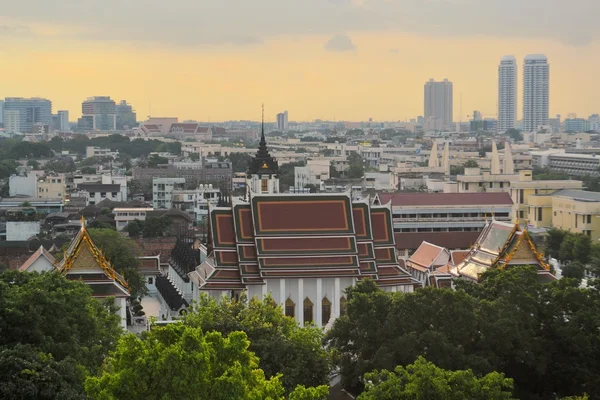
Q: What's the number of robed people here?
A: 0